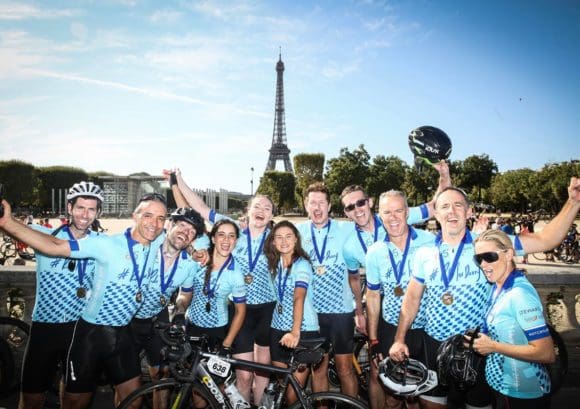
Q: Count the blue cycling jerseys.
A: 11